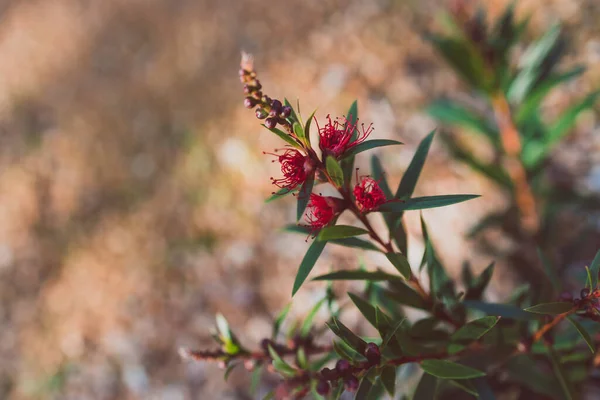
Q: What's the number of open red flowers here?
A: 4